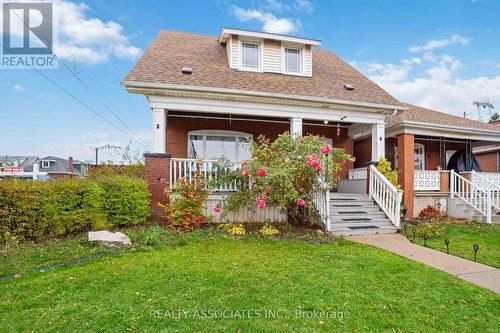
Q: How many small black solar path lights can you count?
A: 5